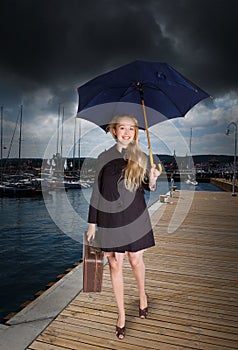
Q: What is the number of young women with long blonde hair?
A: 1